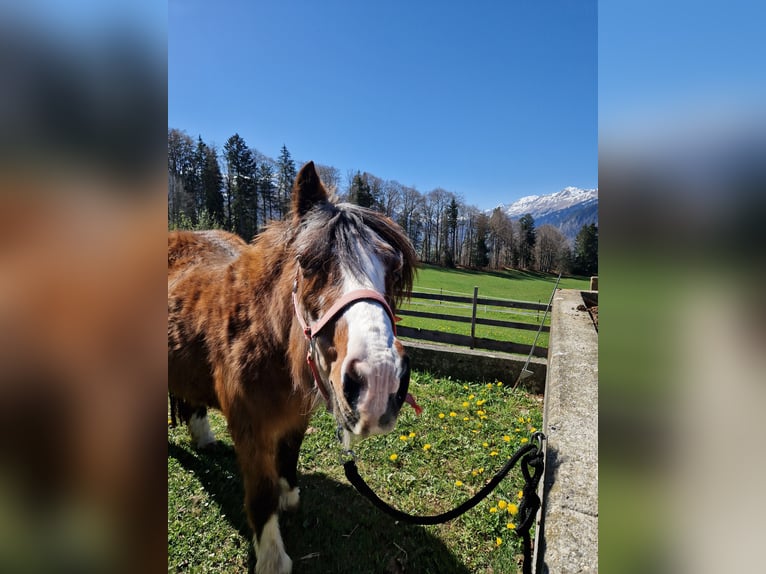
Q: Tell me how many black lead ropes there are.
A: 1